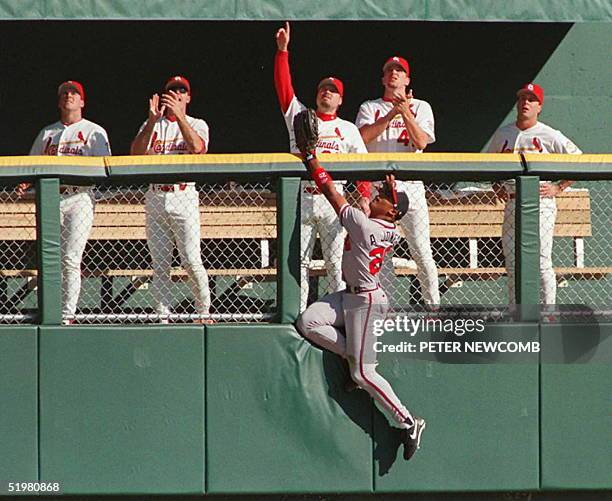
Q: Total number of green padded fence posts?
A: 3